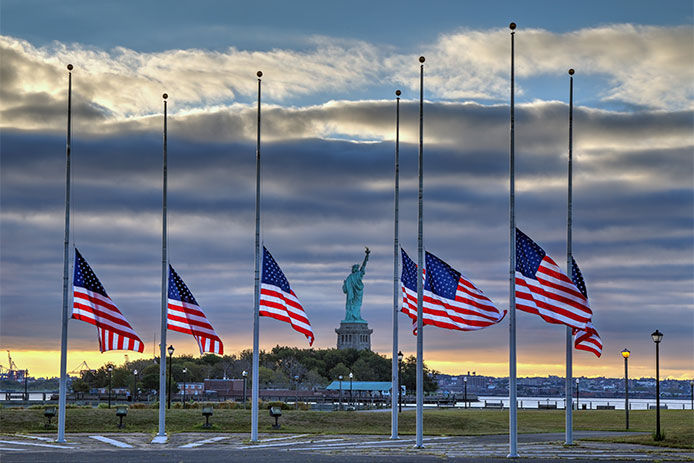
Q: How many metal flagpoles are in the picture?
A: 7